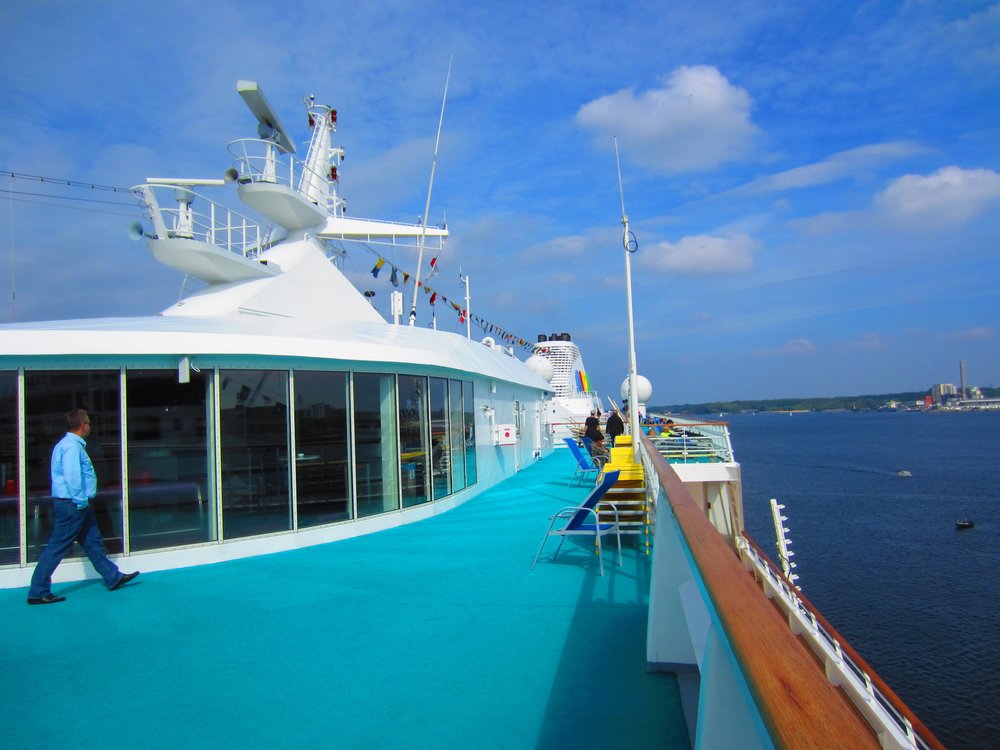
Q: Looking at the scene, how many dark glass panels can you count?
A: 10